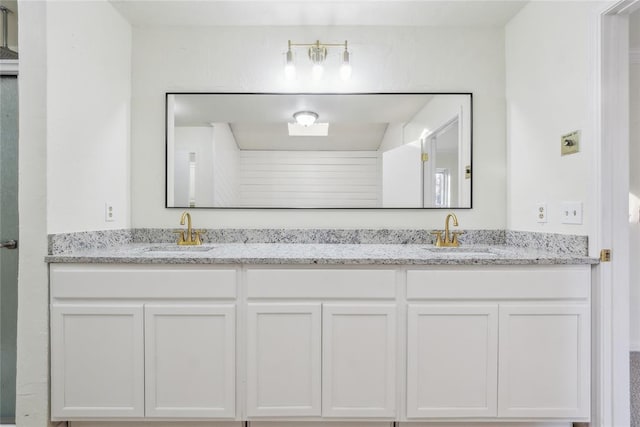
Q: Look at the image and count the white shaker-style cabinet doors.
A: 6